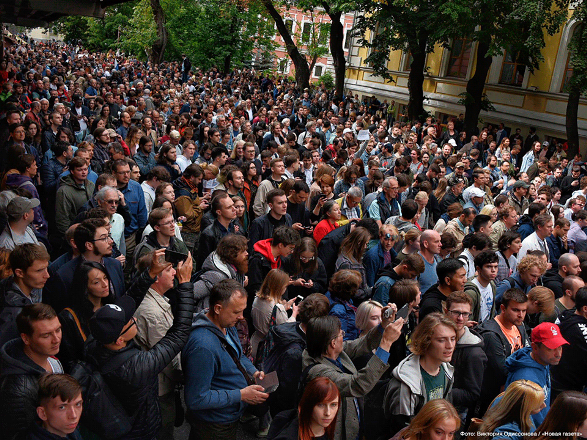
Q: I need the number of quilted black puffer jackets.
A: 1